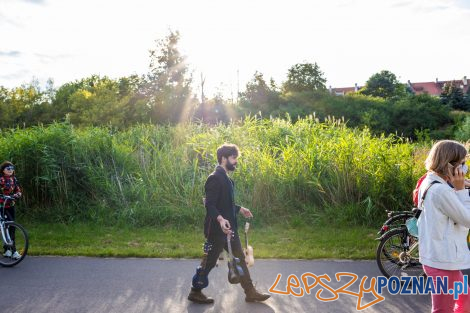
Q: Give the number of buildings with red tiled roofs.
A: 2